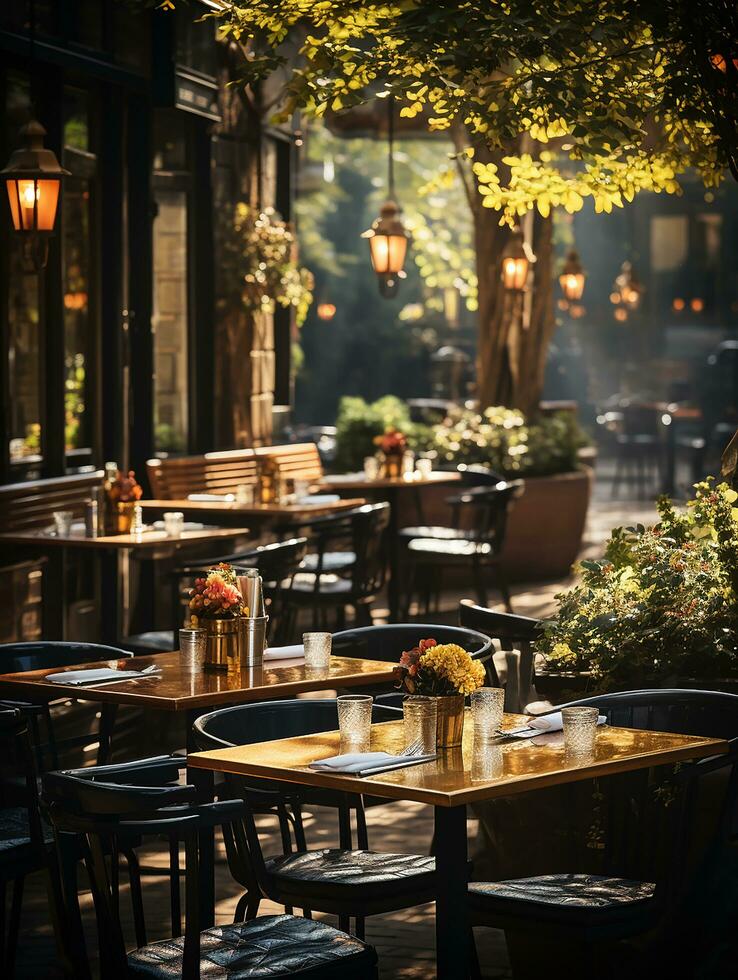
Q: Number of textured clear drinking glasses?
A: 6